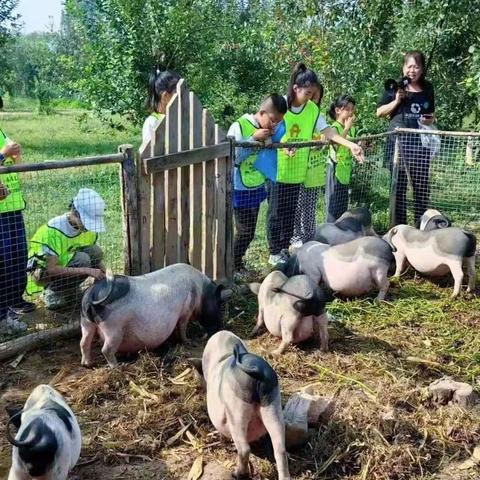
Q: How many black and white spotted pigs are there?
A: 8